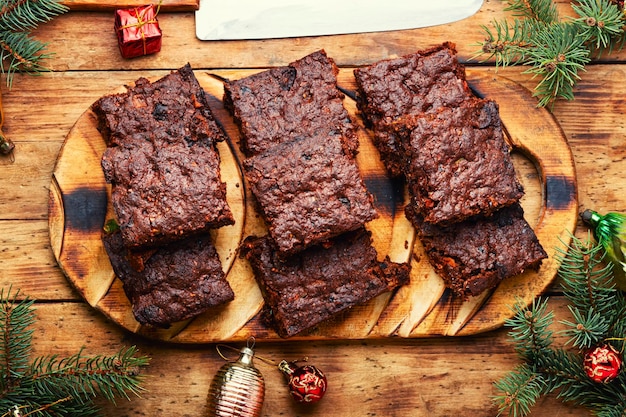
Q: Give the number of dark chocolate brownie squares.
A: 9